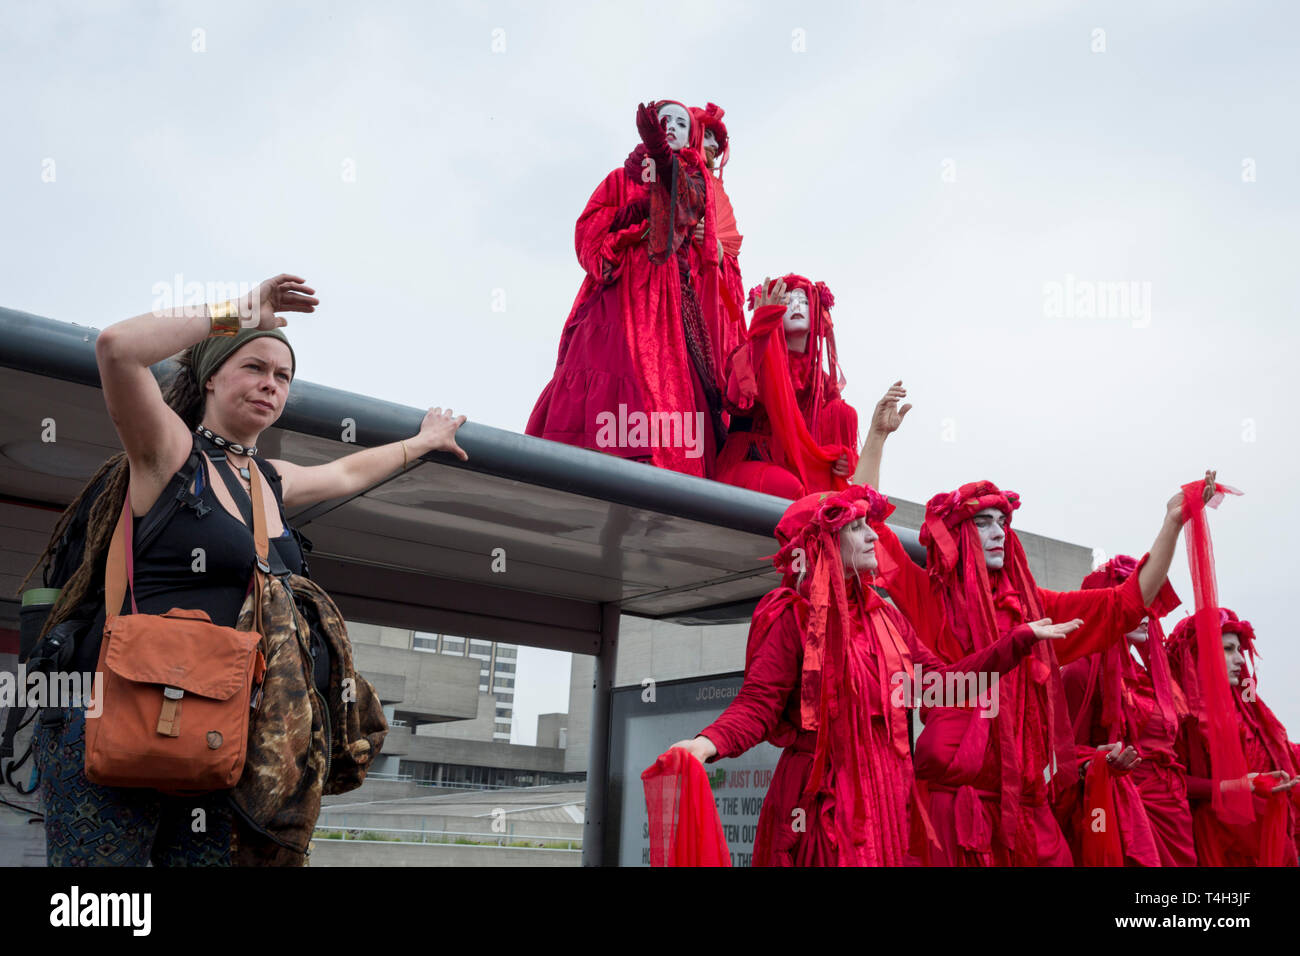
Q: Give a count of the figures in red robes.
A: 7